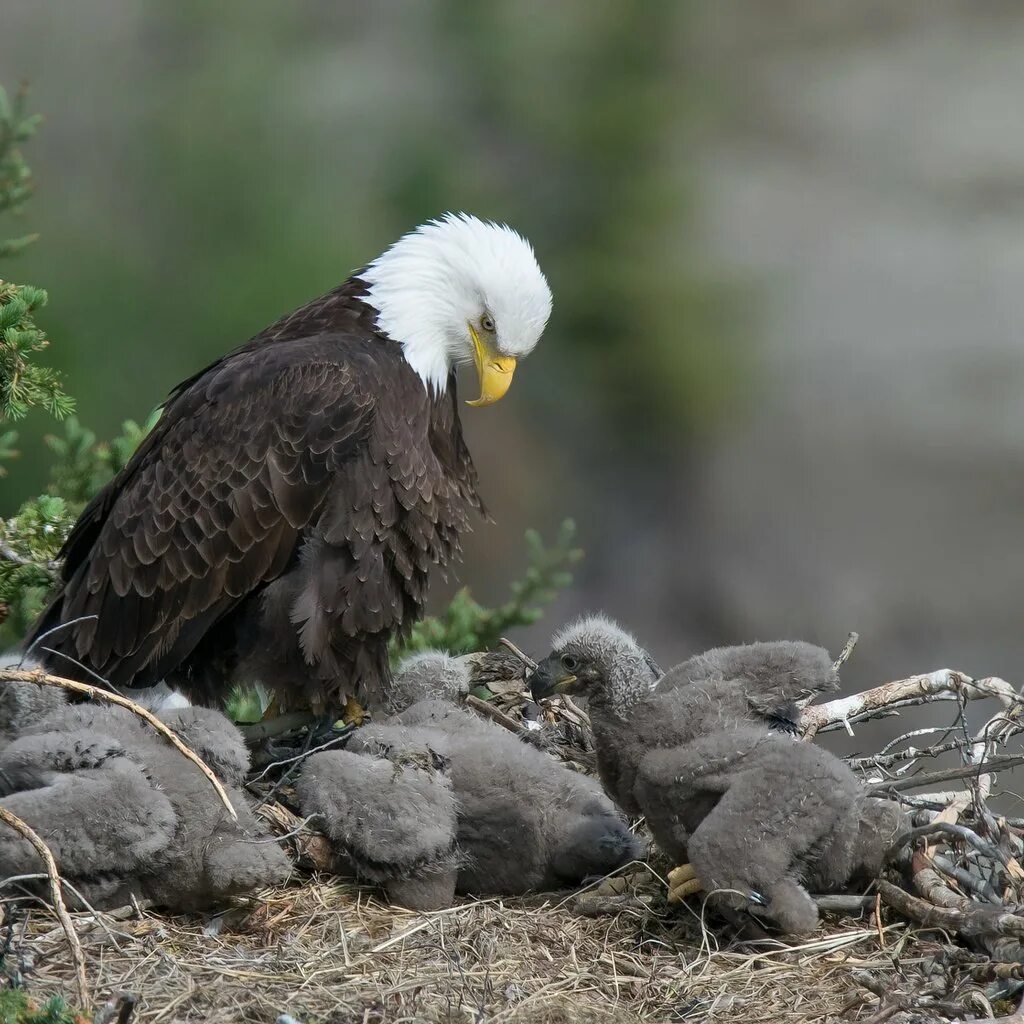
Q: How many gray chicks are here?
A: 3